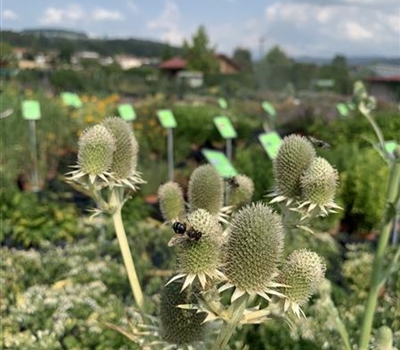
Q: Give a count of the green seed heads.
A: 11